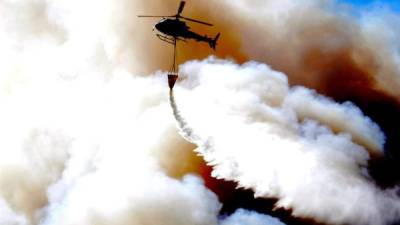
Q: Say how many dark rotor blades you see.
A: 3